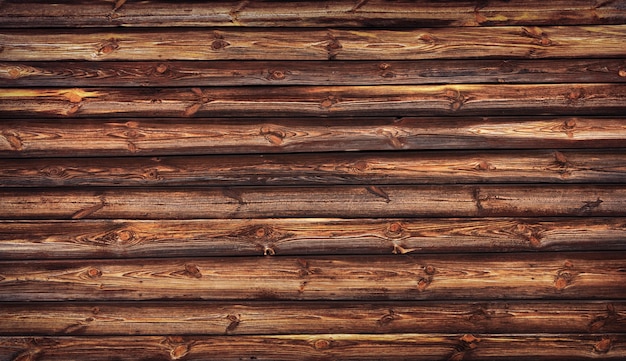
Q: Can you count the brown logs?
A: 11